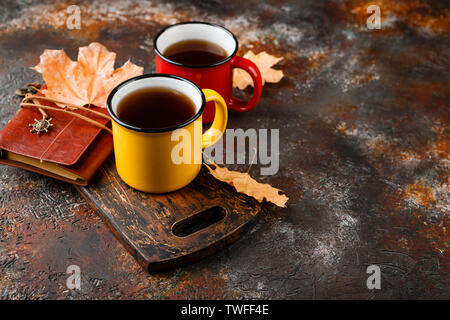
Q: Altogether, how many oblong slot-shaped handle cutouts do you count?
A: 1